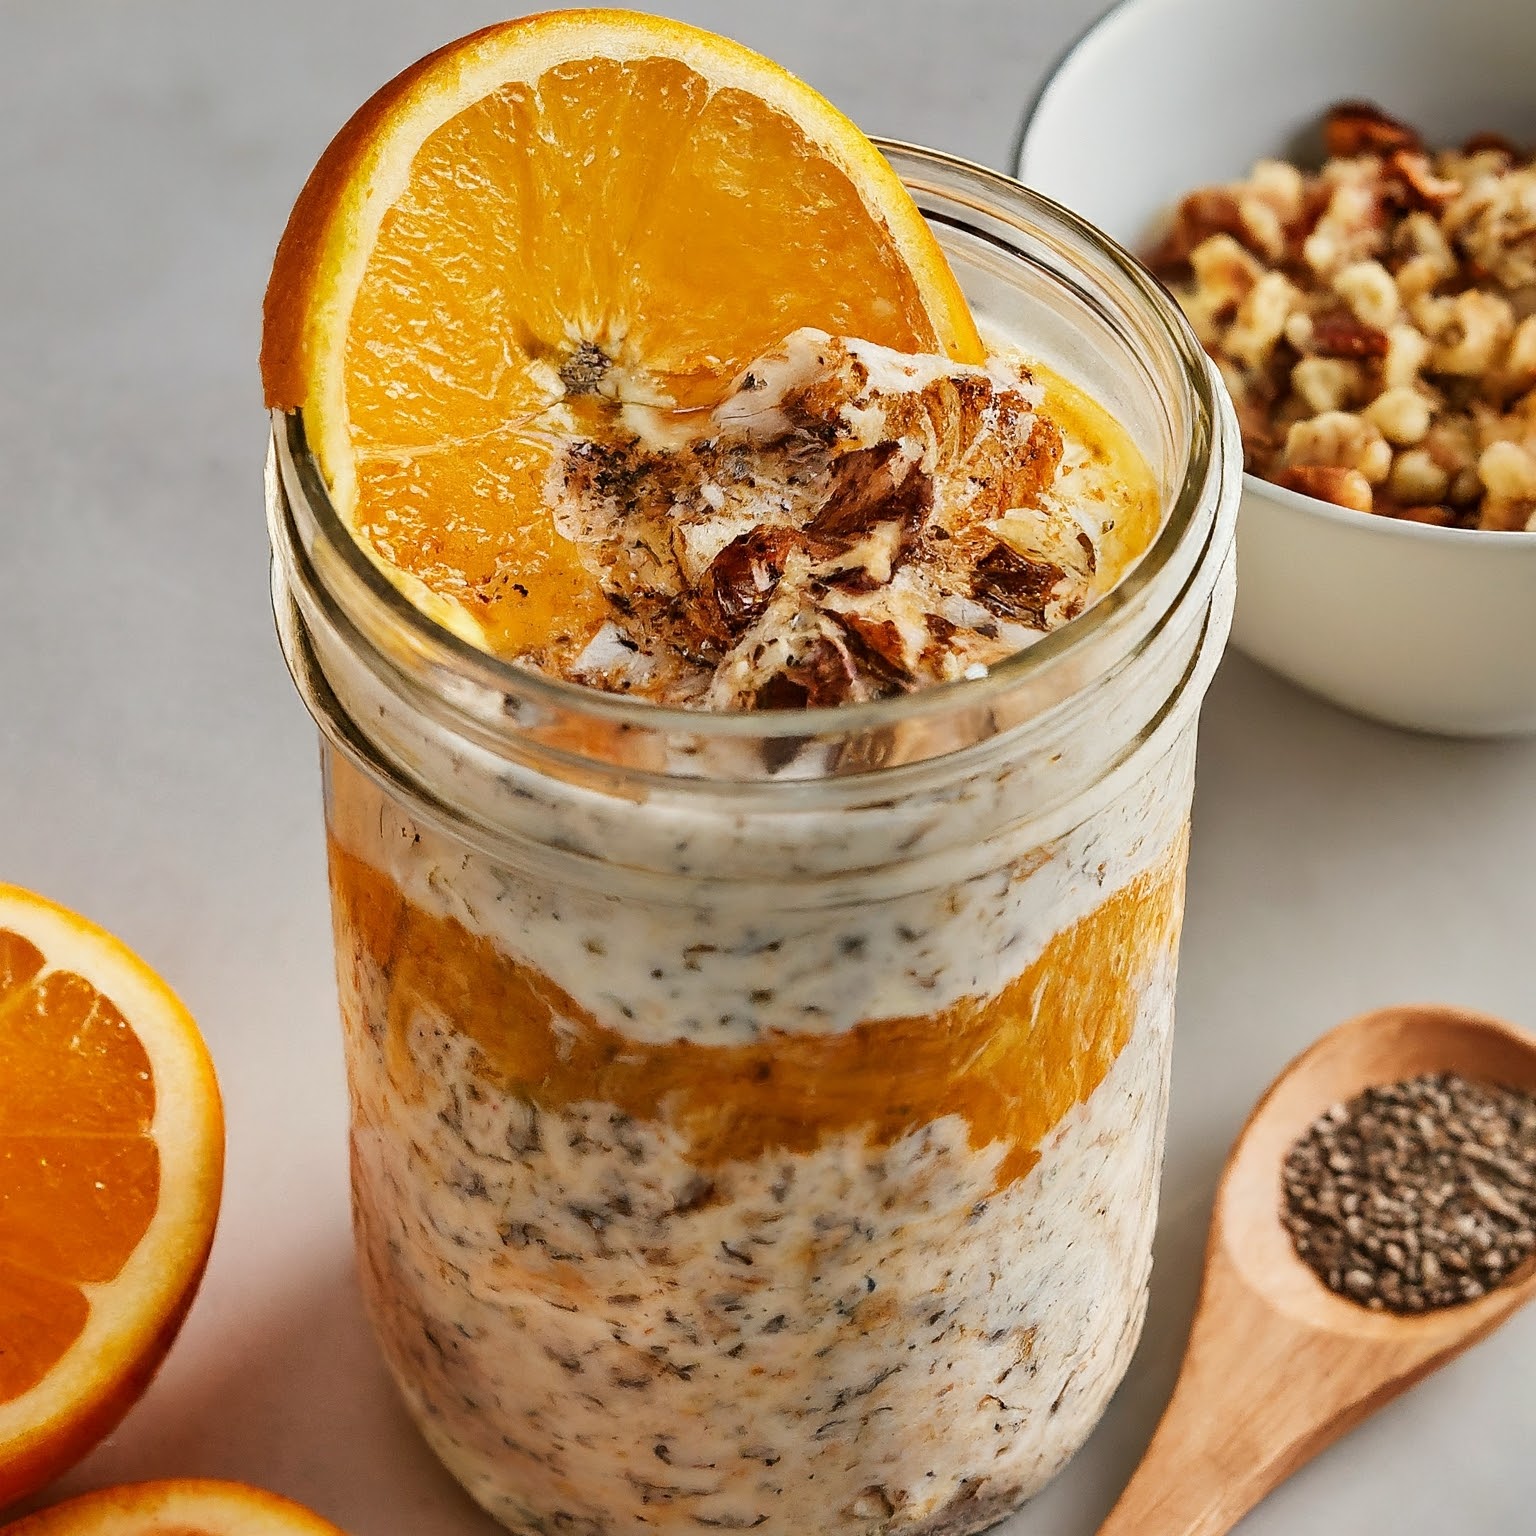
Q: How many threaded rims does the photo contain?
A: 1